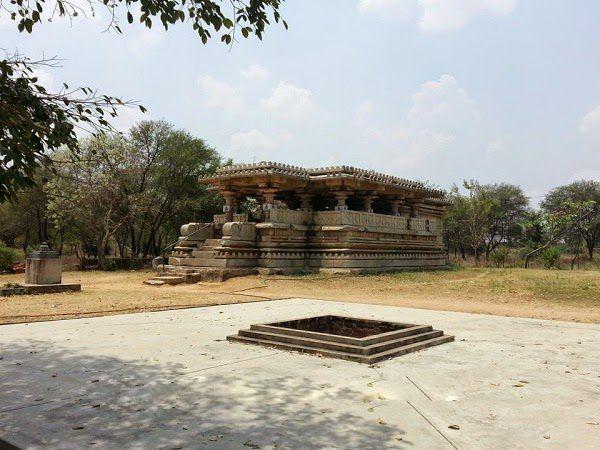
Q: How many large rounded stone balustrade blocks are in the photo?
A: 2